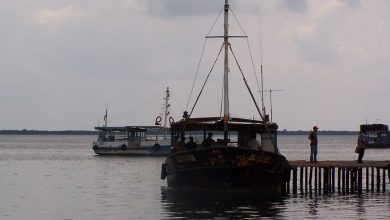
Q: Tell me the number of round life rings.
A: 2